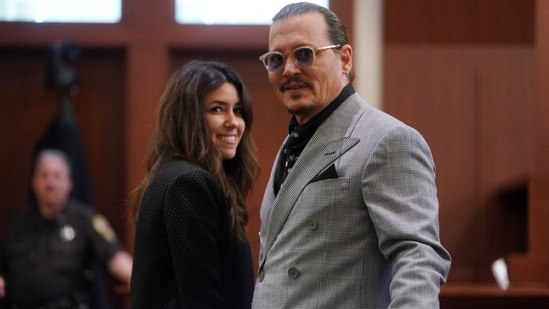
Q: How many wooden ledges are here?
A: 1